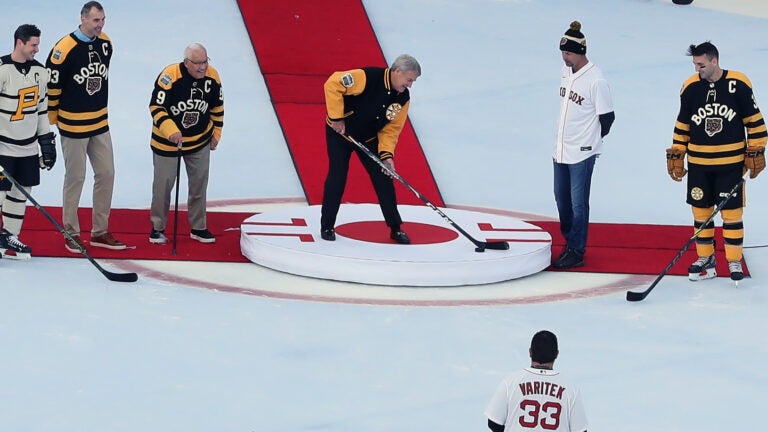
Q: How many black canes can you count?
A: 1